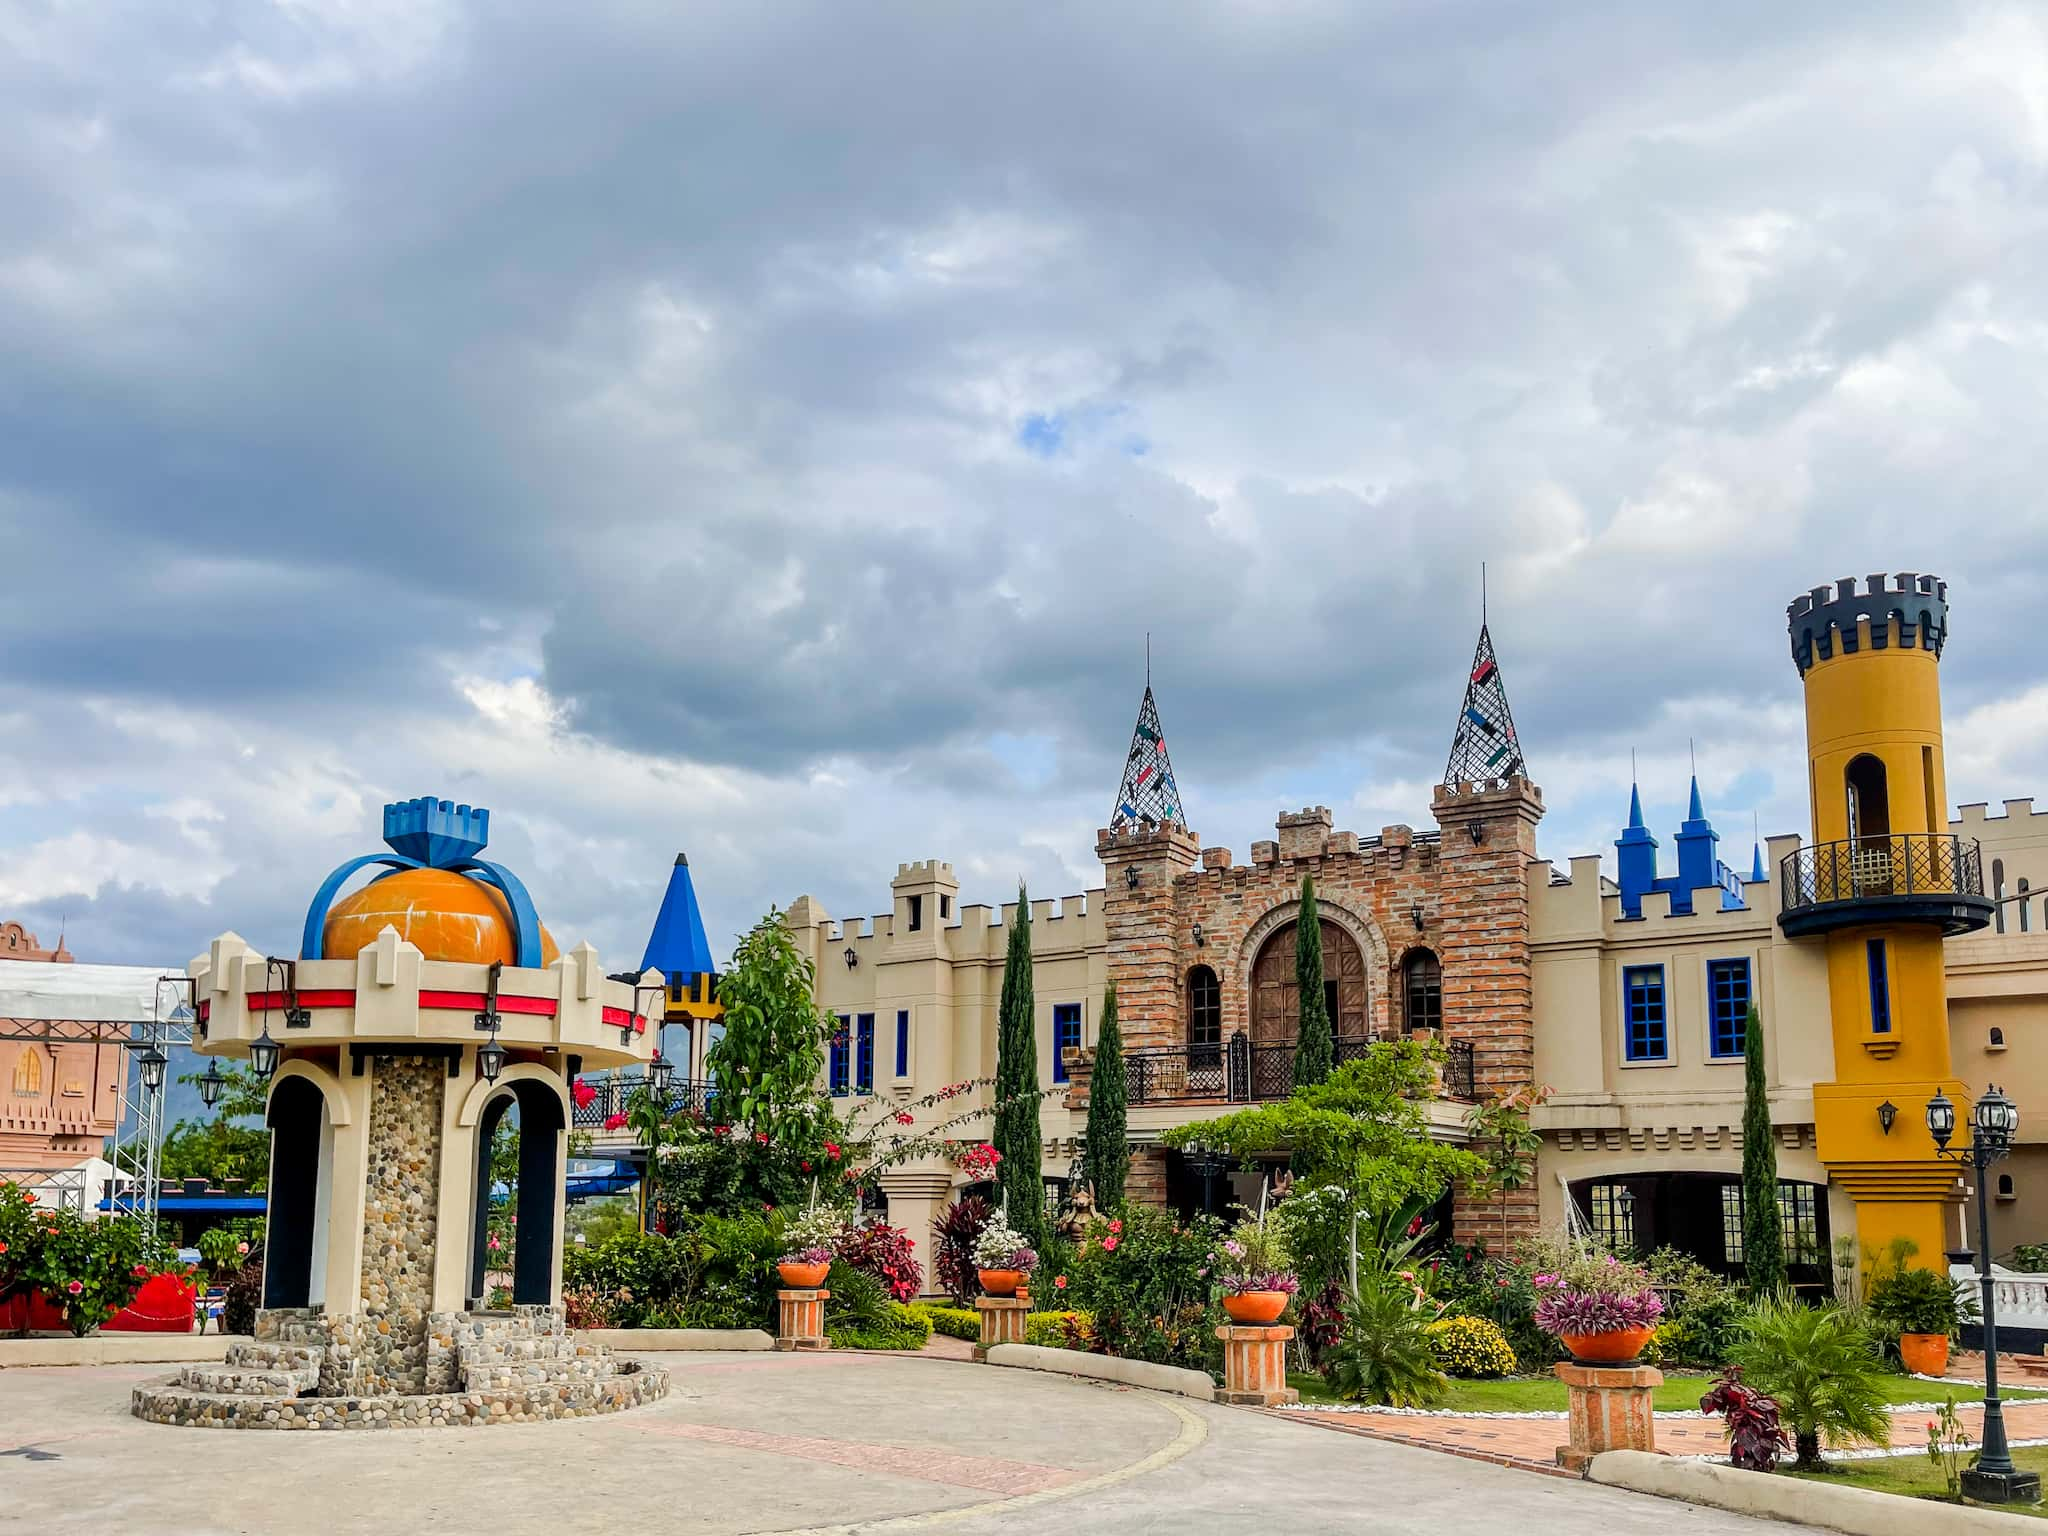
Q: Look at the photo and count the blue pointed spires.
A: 4